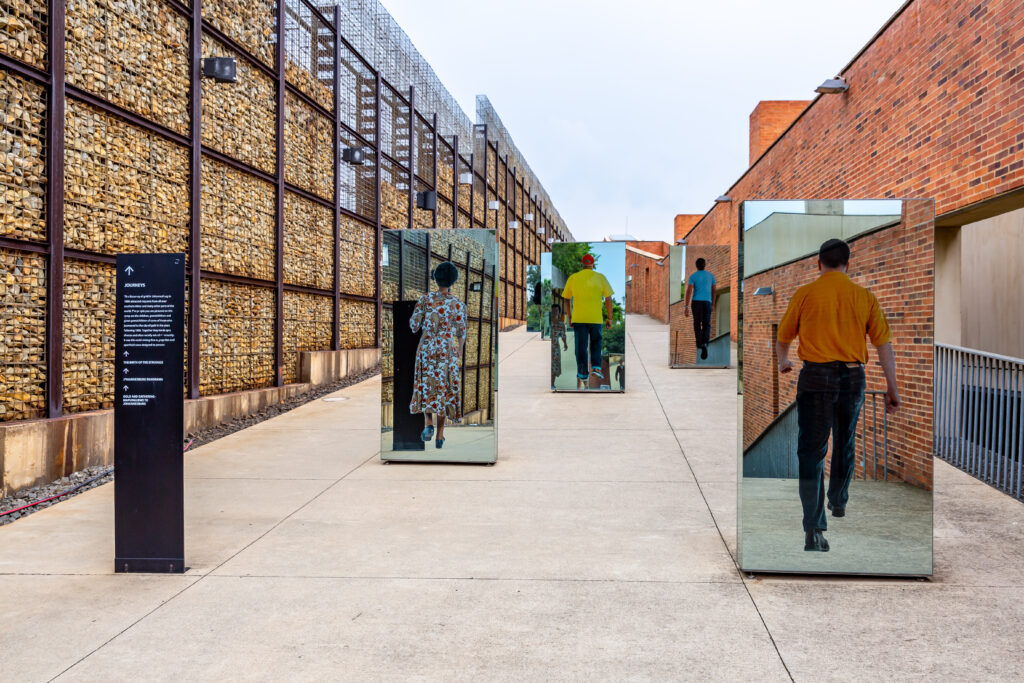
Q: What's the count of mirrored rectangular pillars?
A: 6